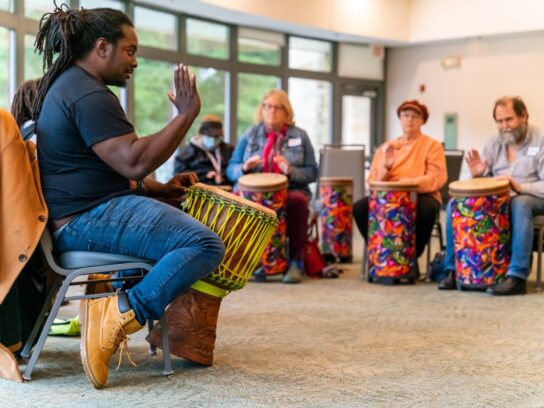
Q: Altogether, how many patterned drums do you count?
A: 4